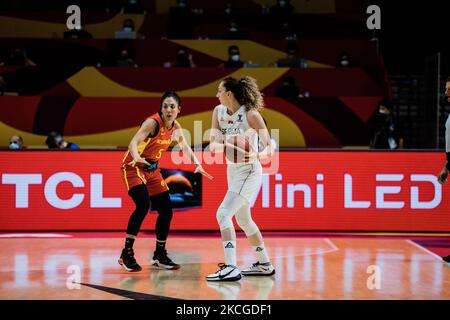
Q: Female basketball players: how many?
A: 2